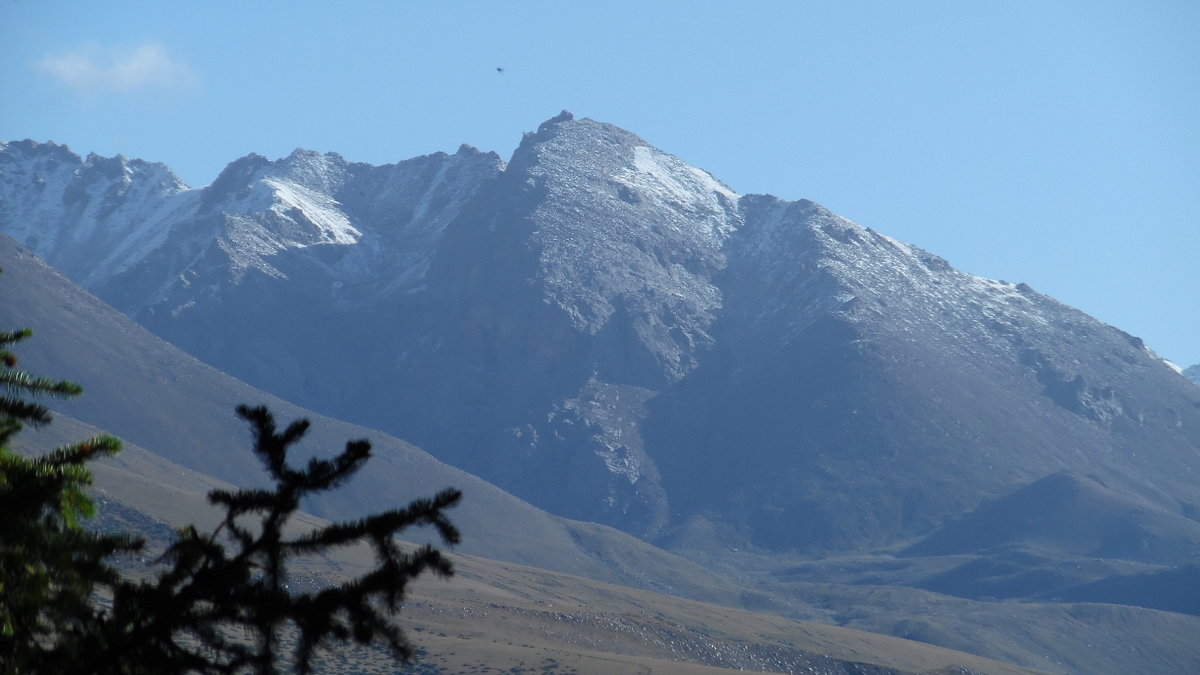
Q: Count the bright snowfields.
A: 2